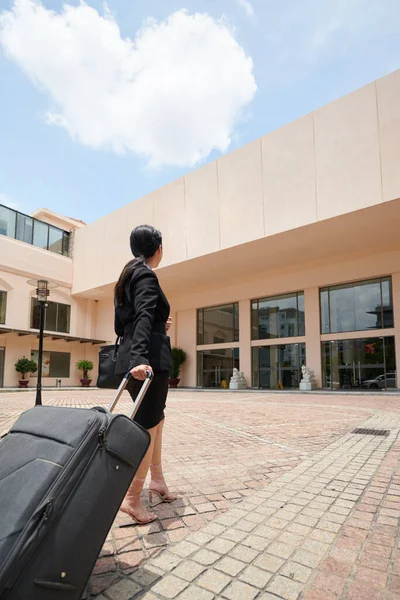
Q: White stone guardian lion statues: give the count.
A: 2